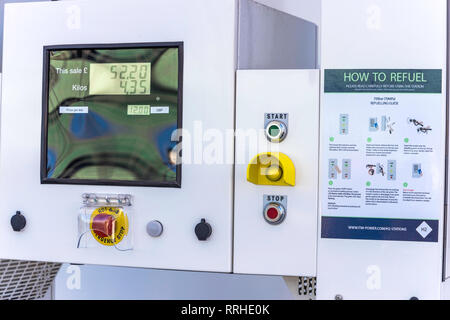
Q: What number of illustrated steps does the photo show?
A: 6